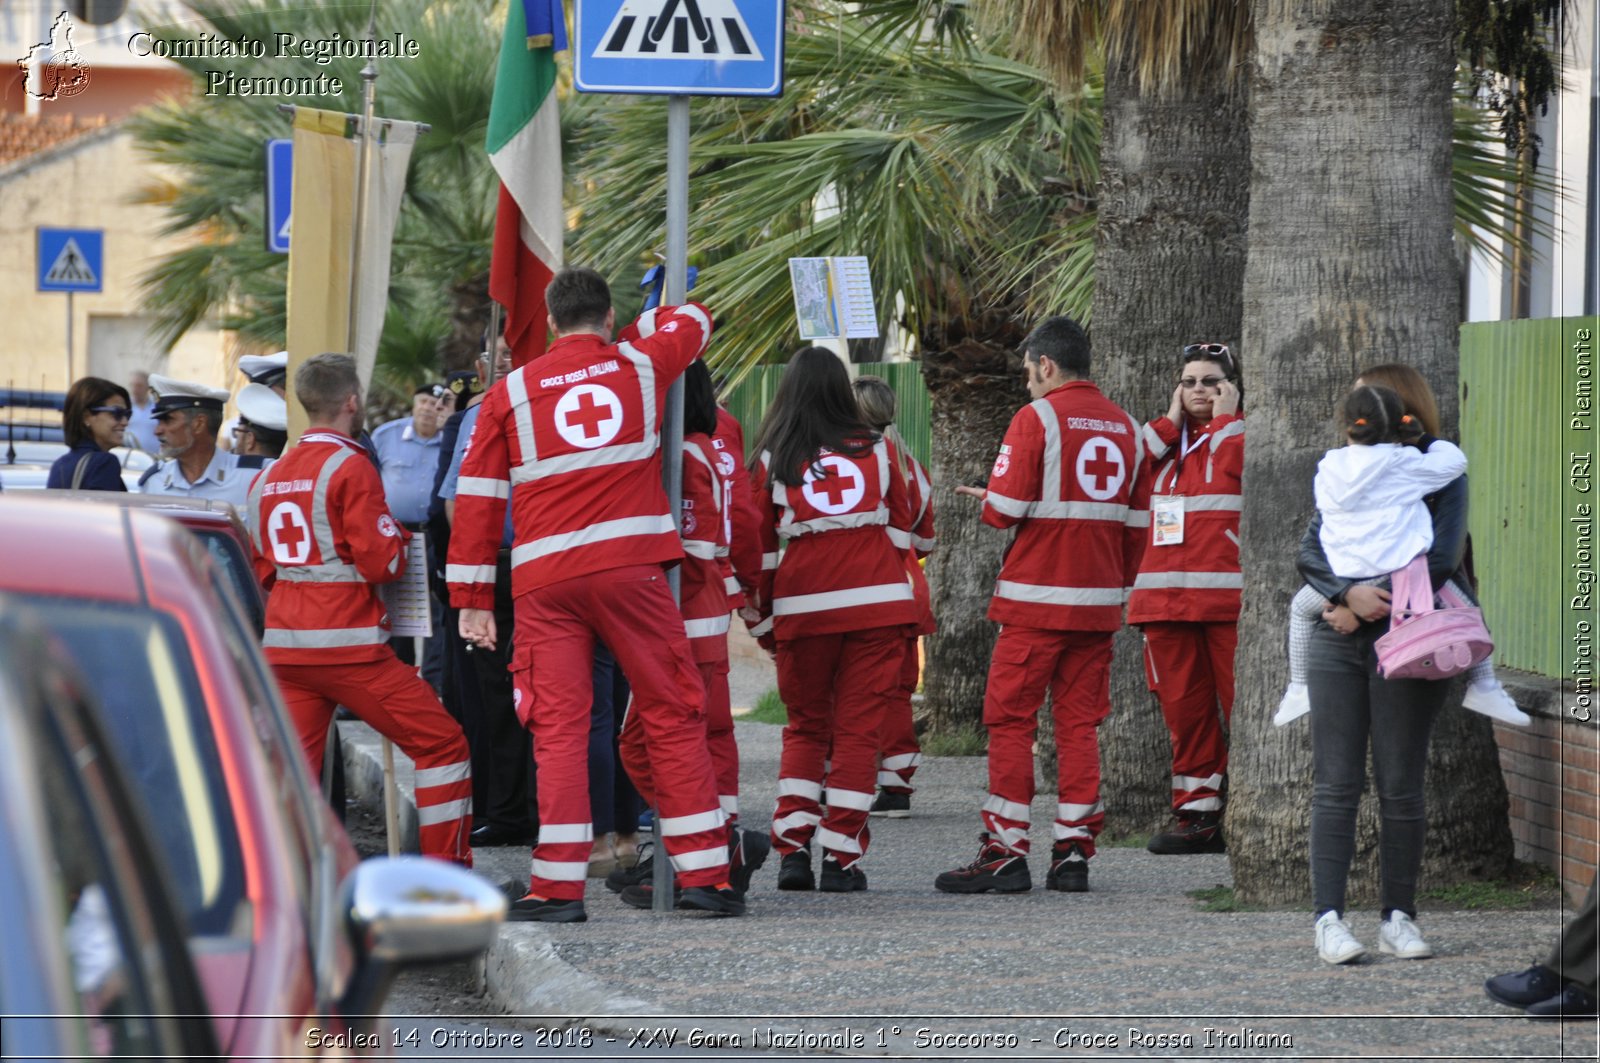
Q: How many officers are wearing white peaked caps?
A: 3